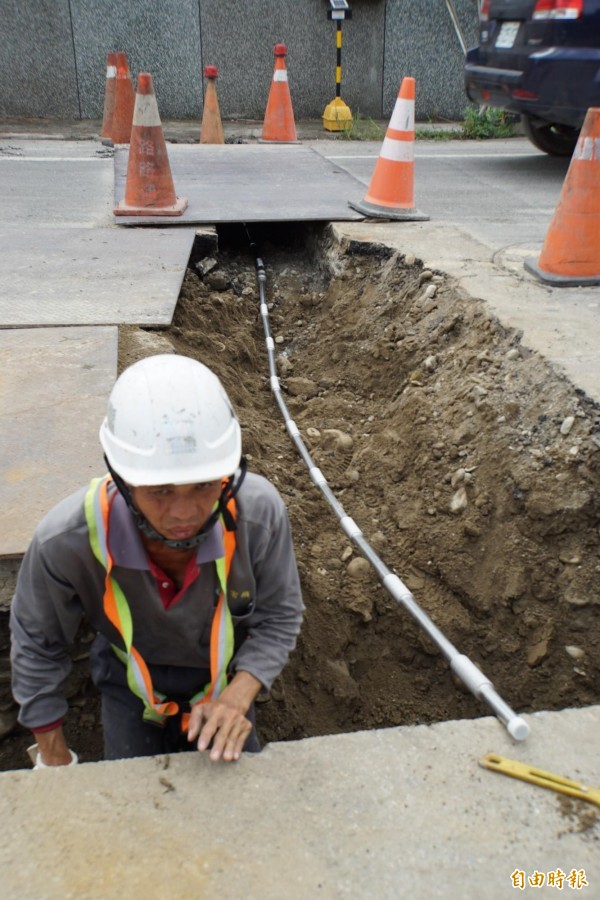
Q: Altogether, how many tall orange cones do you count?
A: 7